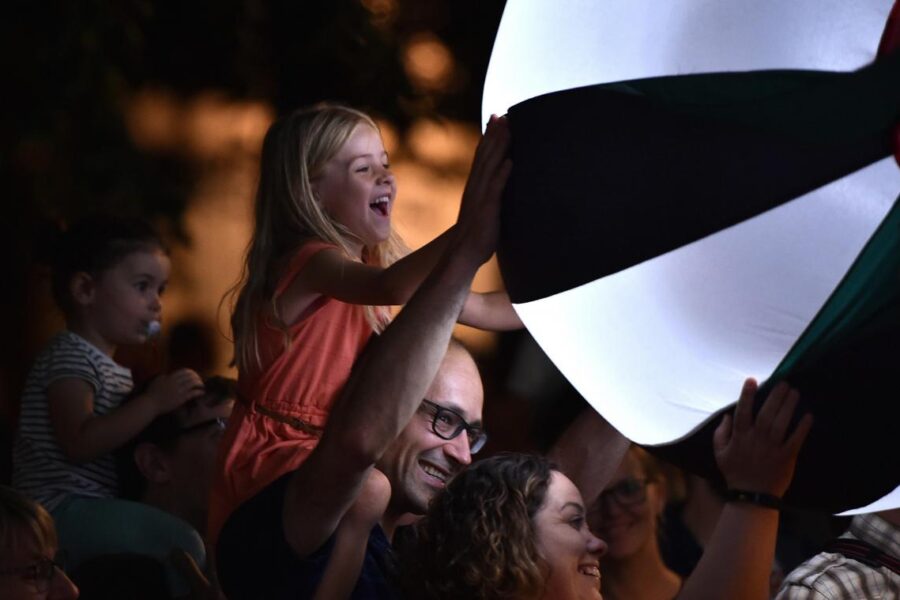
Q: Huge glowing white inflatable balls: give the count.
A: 1